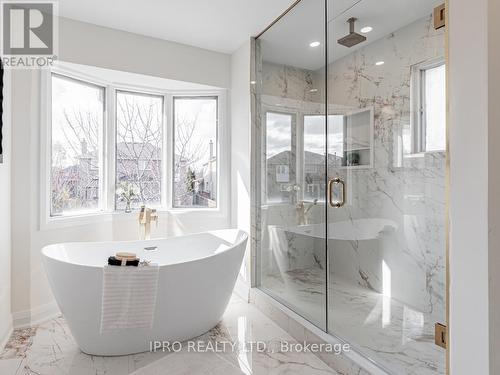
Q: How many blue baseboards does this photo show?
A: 0